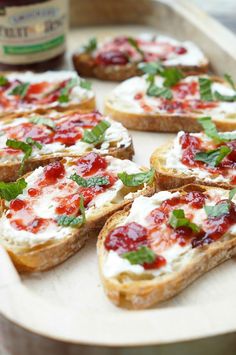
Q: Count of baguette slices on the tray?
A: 7